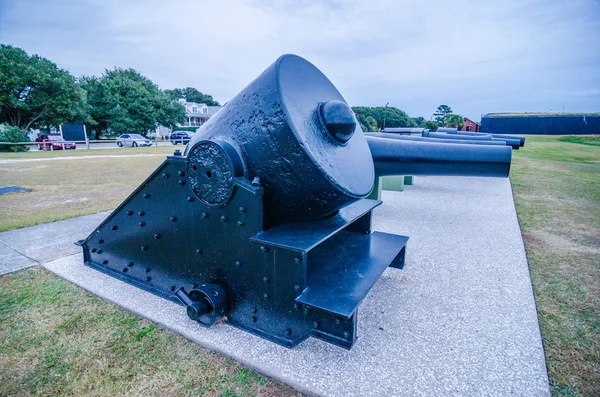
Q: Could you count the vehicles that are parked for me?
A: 3